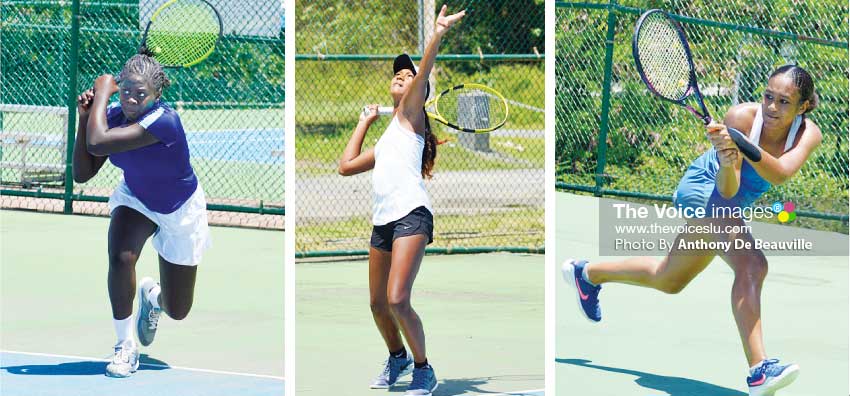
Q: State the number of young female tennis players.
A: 3